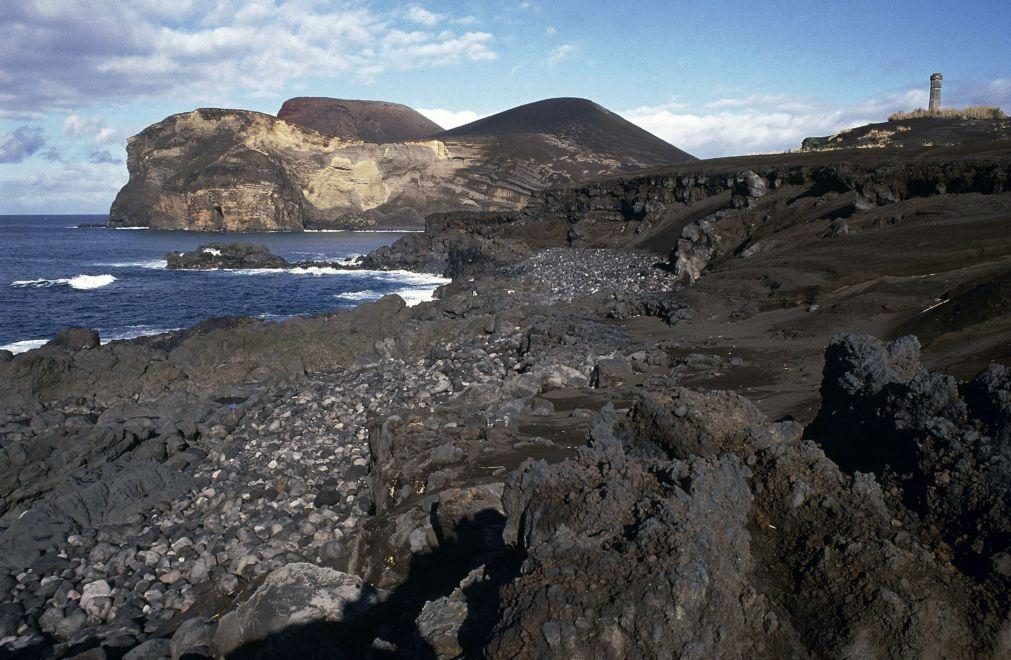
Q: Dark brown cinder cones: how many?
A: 2